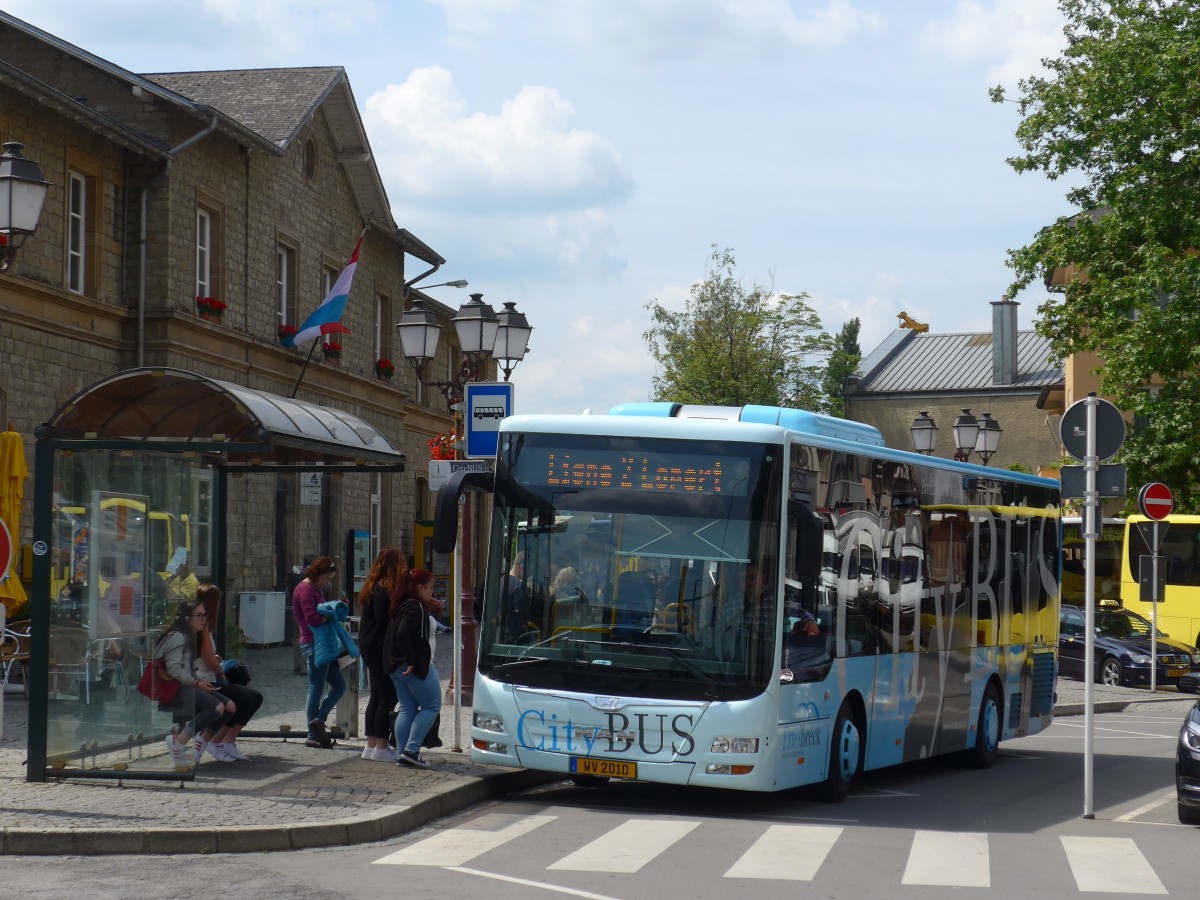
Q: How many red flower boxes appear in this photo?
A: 4